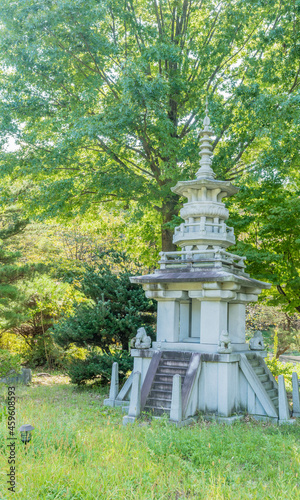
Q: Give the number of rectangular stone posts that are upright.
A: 5